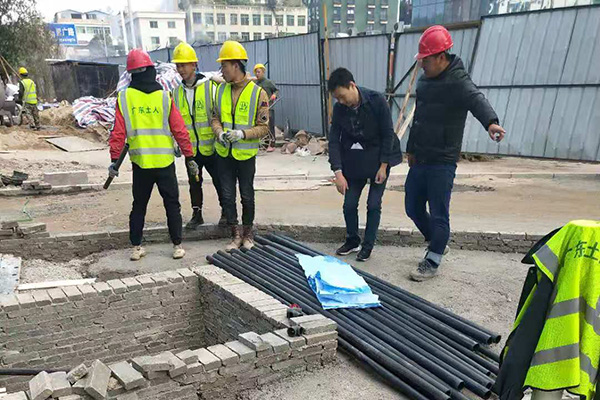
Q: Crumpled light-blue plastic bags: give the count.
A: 1